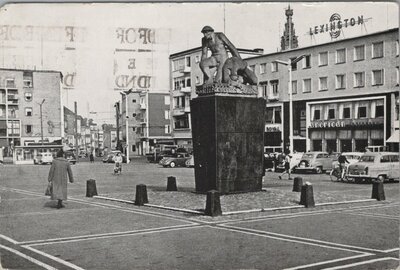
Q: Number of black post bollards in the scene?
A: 7